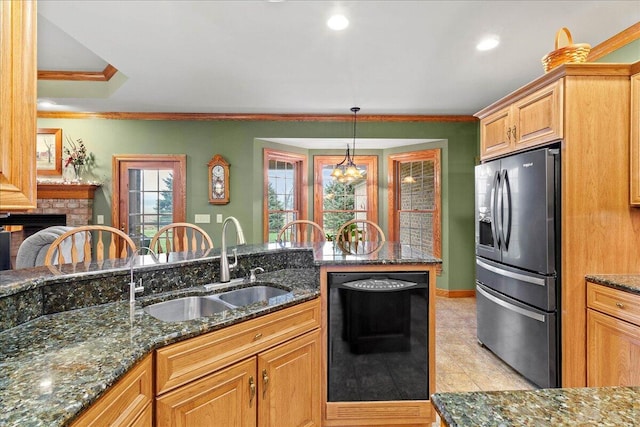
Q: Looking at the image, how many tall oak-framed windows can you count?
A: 3